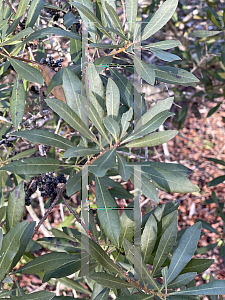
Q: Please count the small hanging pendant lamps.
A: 0